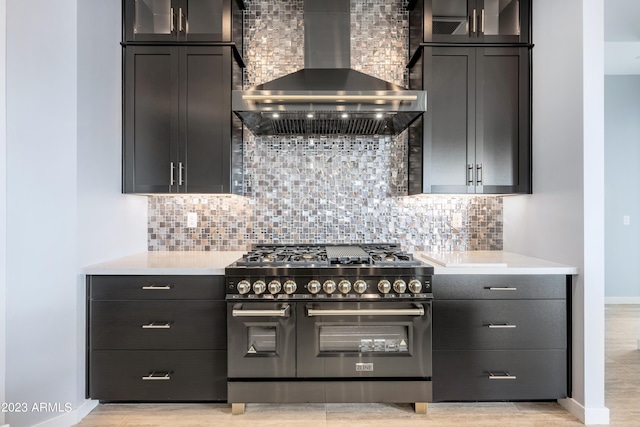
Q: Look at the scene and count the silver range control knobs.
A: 11